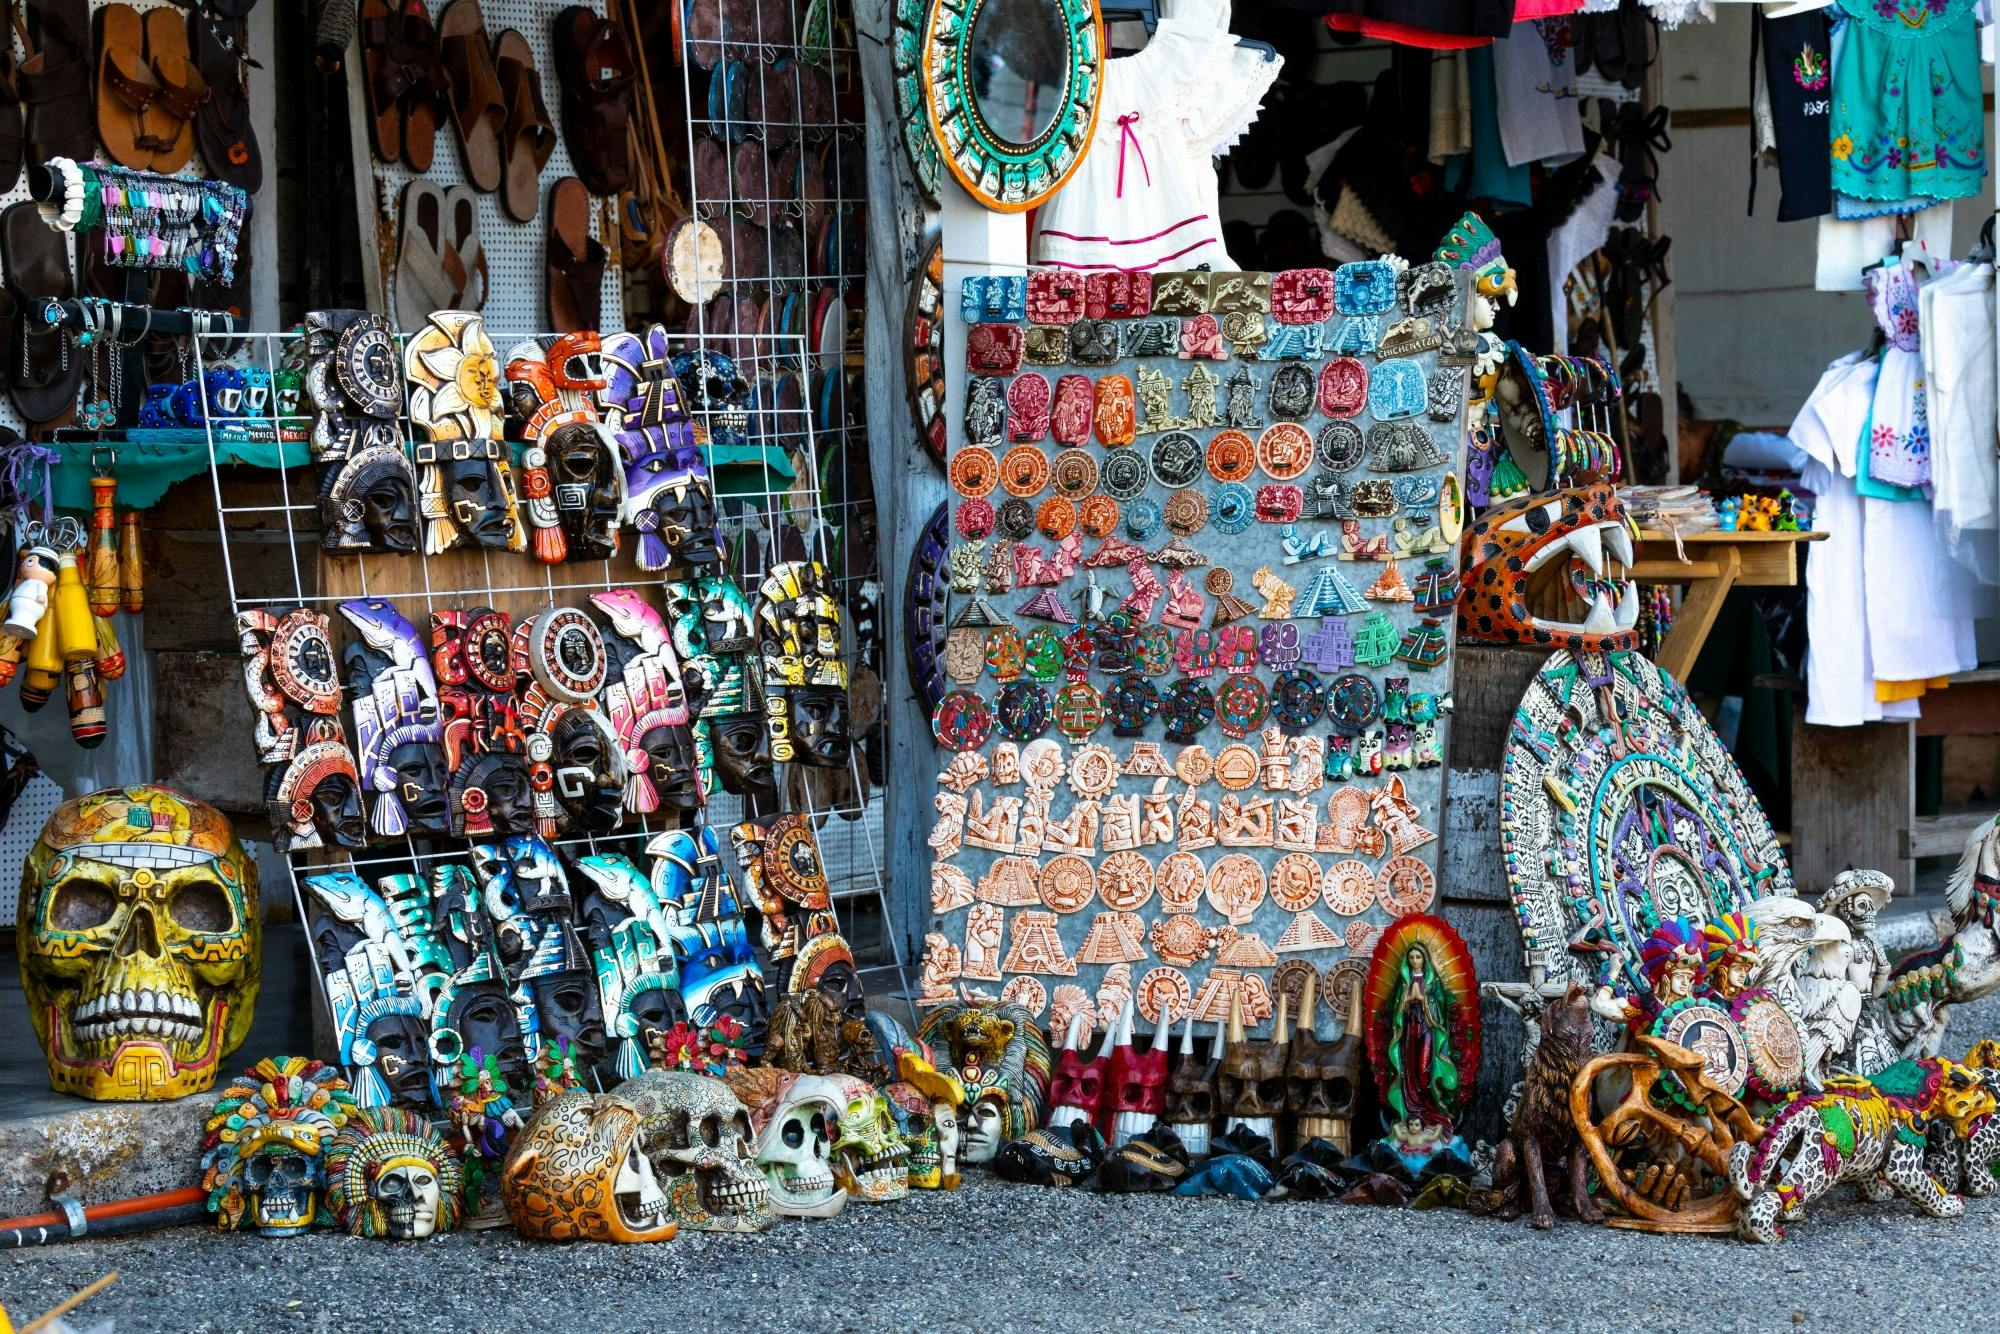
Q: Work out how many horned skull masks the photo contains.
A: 5